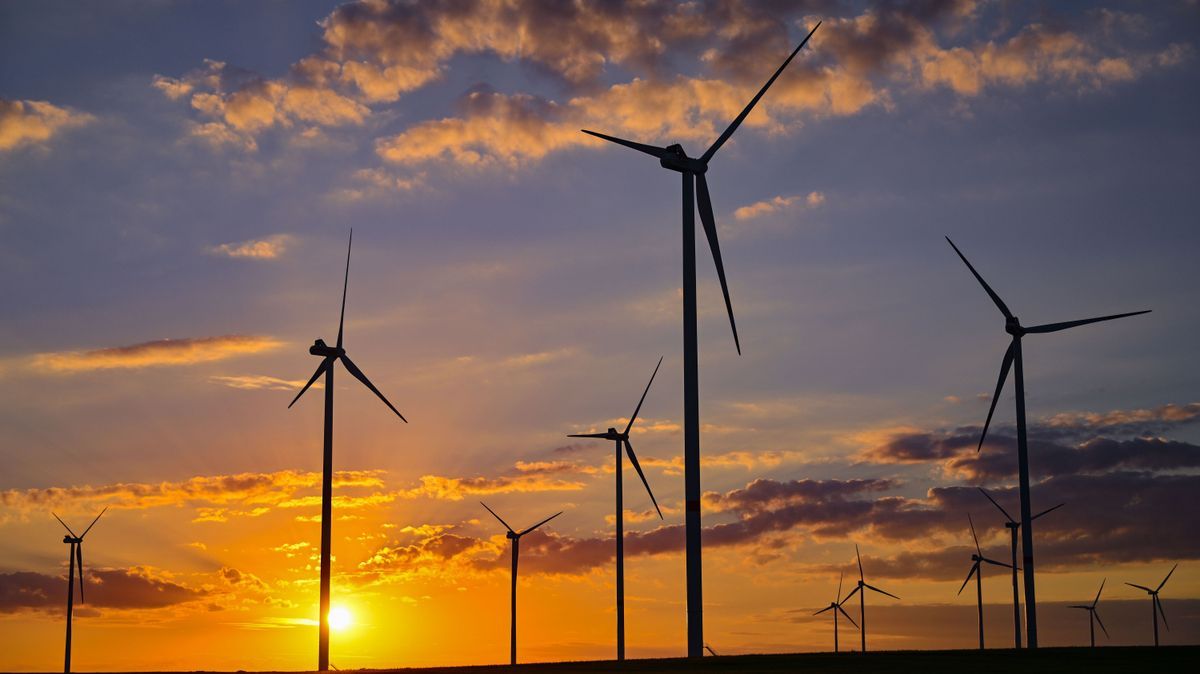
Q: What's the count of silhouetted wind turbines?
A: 12